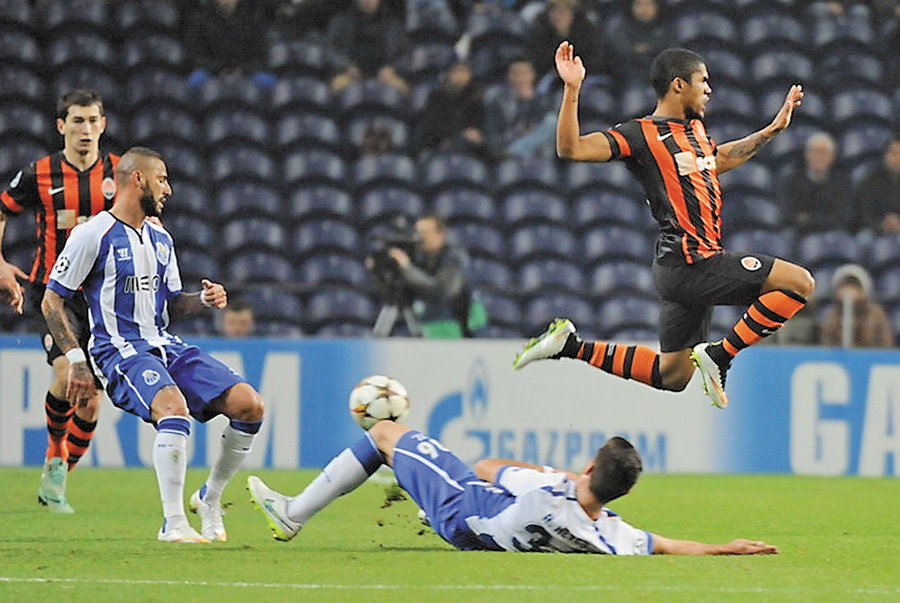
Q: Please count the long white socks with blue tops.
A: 3